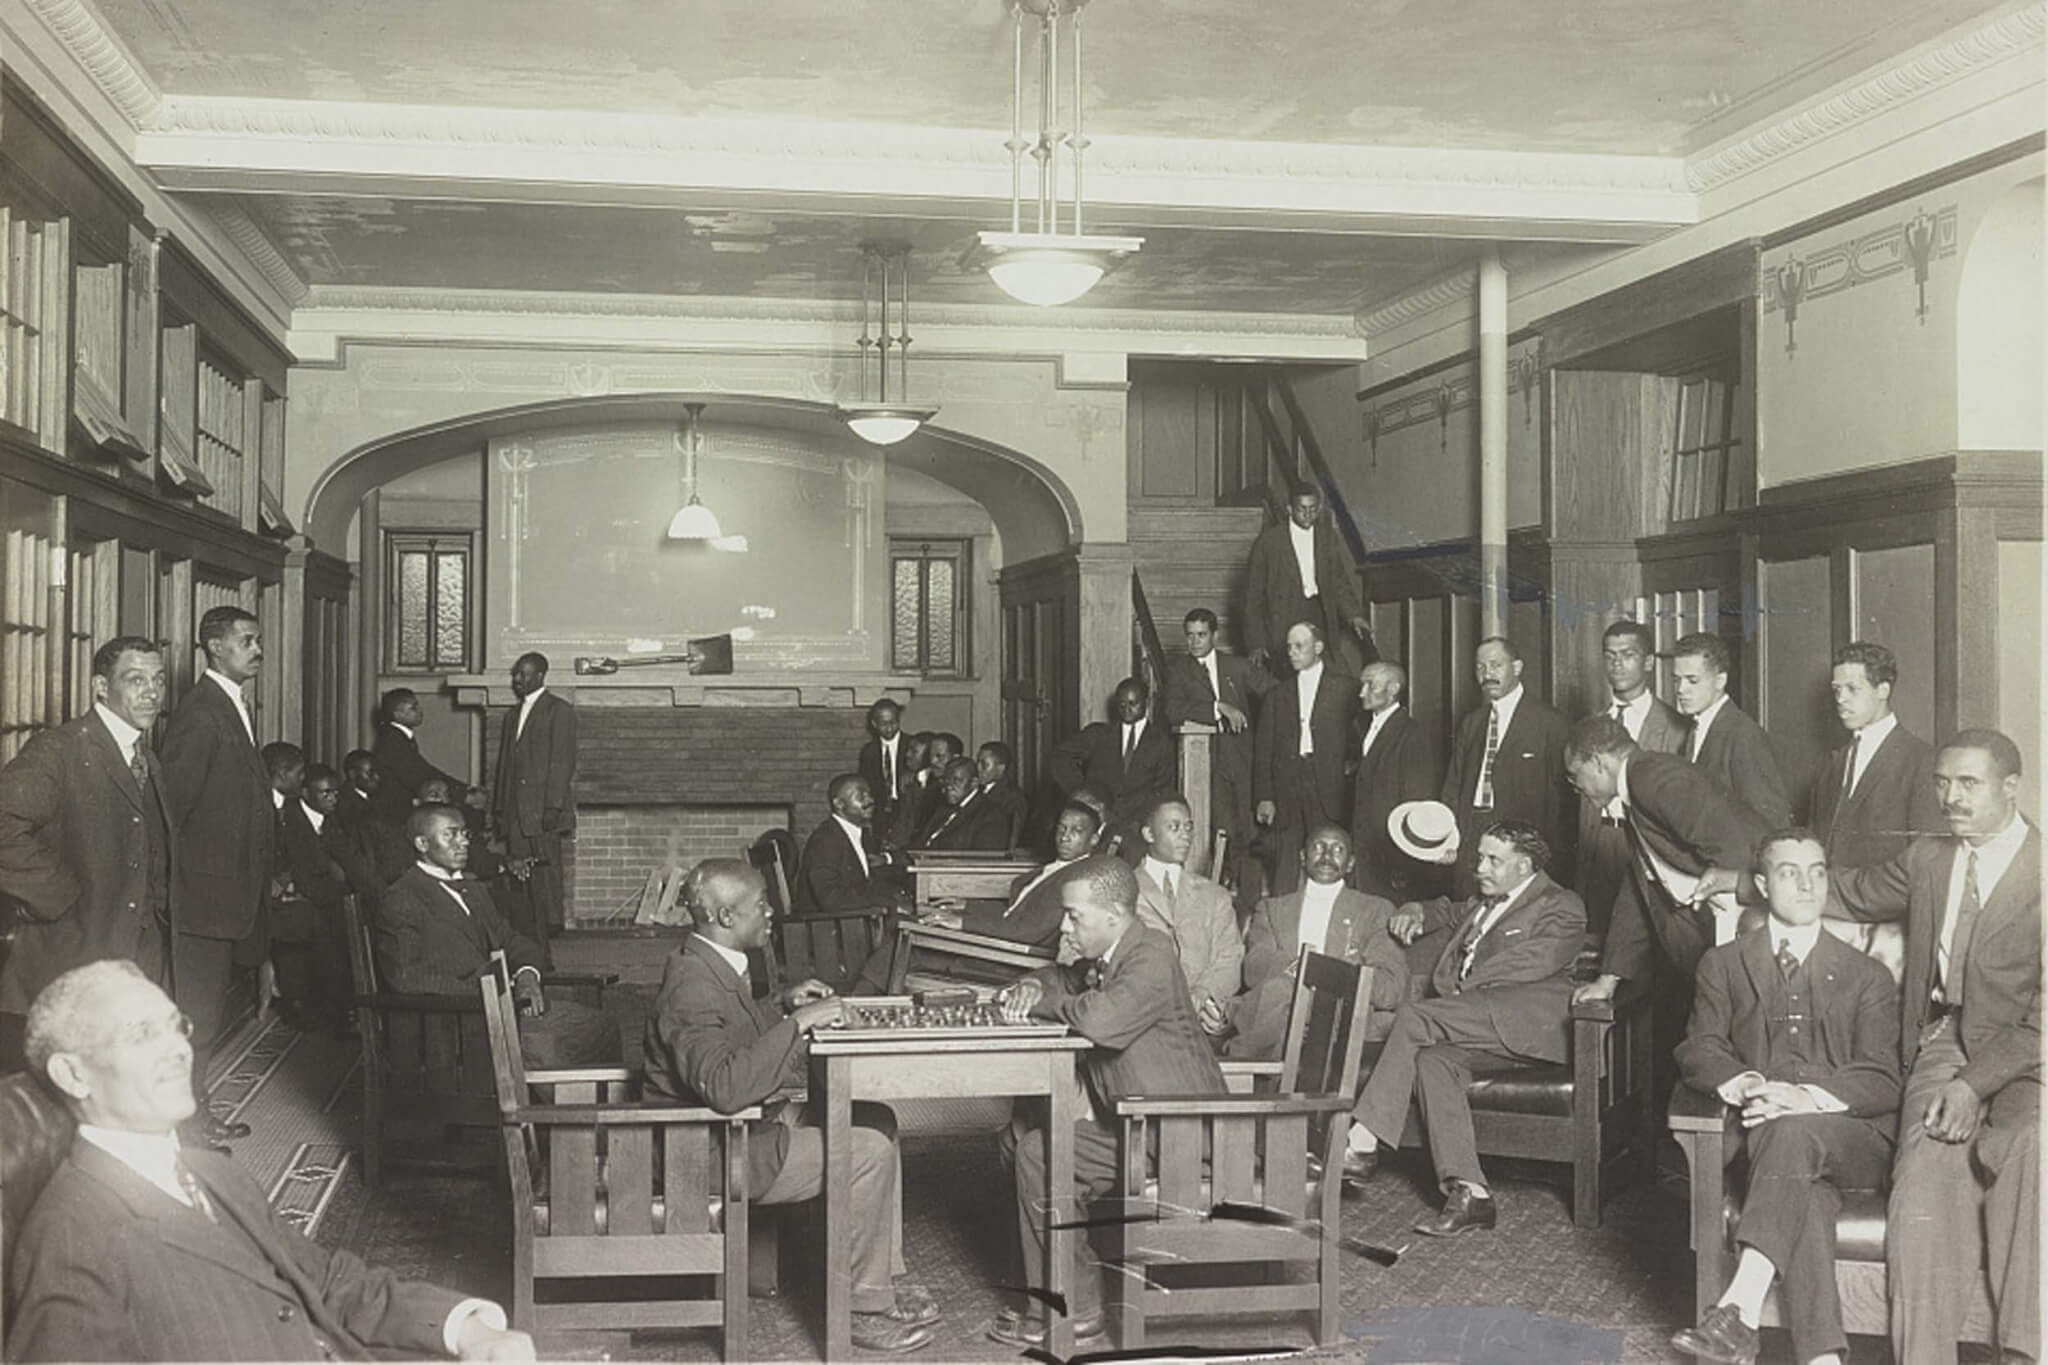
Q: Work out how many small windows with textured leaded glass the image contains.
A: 2